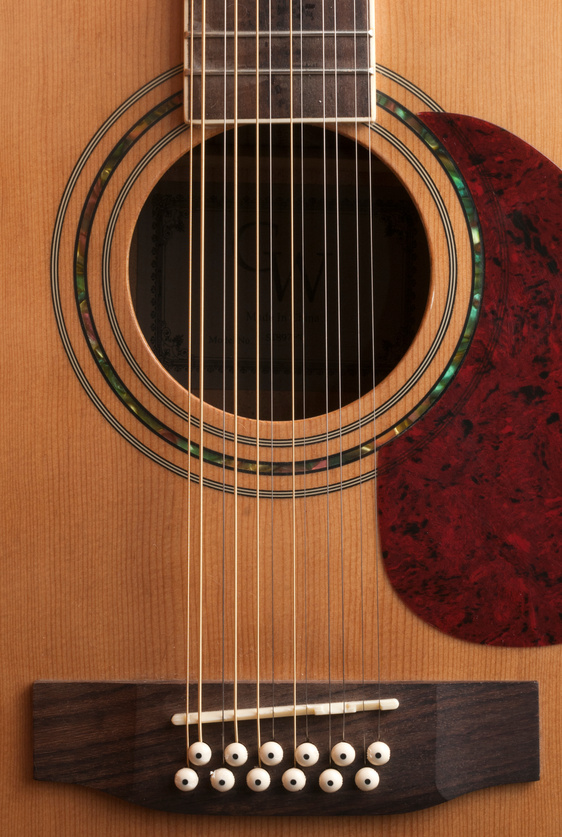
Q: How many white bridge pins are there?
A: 12